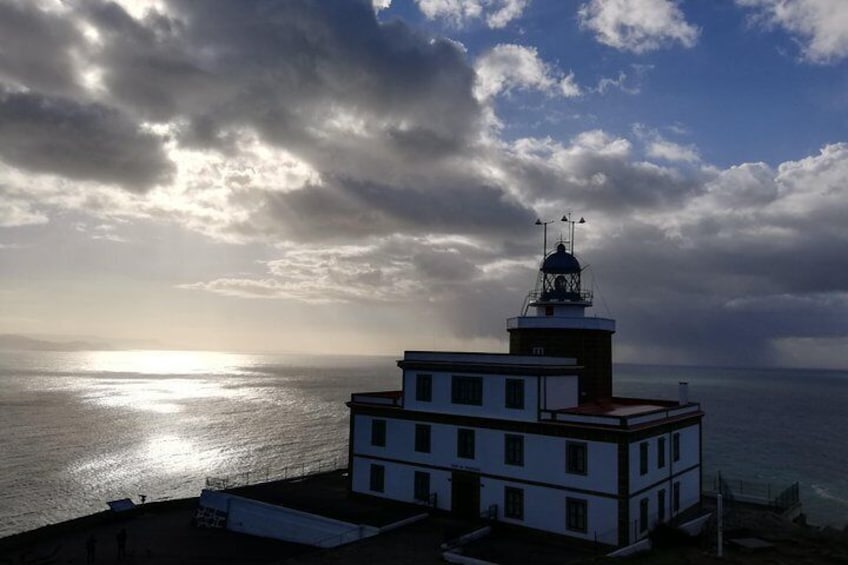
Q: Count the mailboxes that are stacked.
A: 0